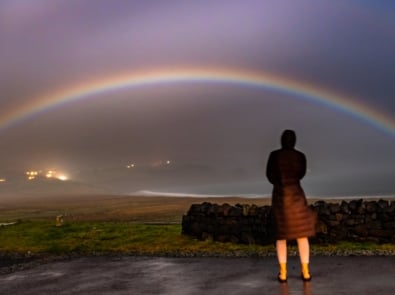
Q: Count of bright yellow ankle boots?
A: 2